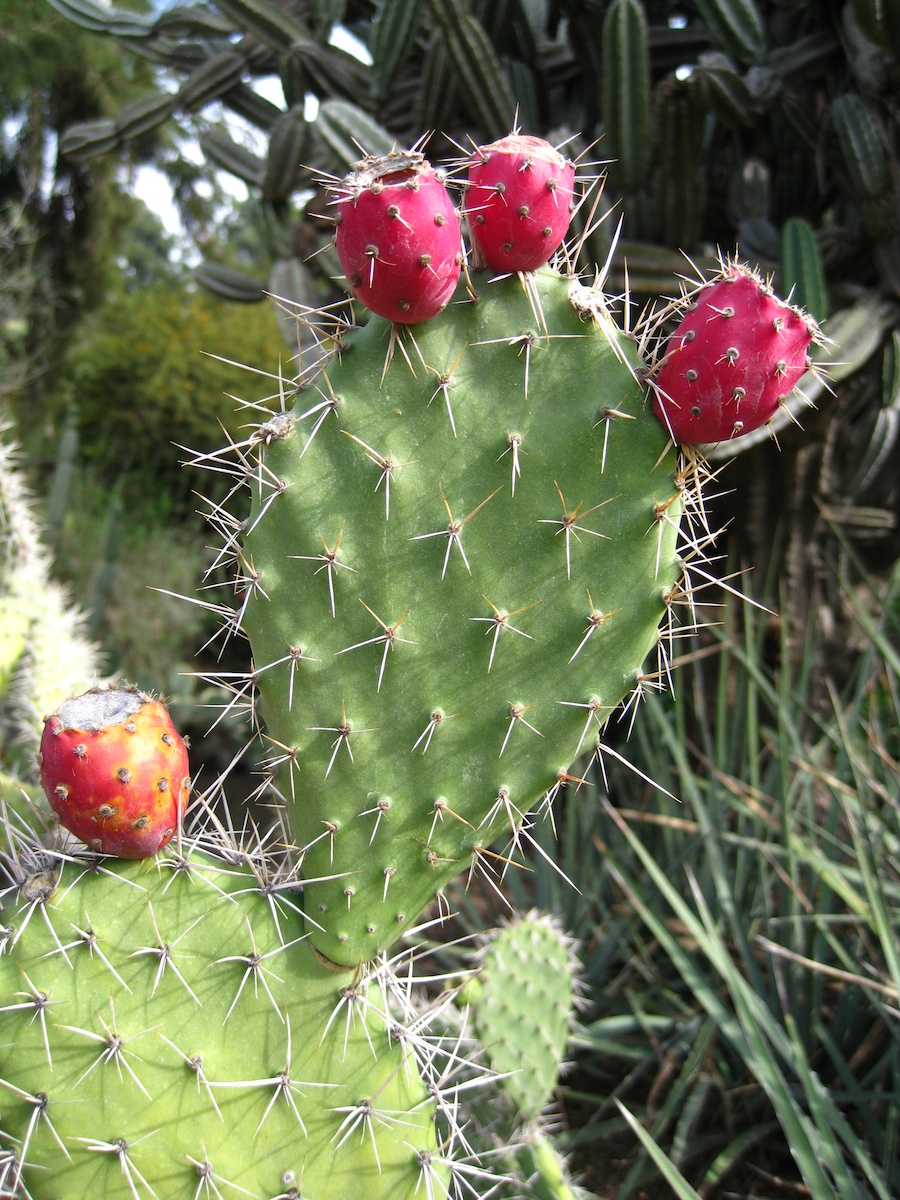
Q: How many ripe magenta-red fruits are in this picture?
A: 3